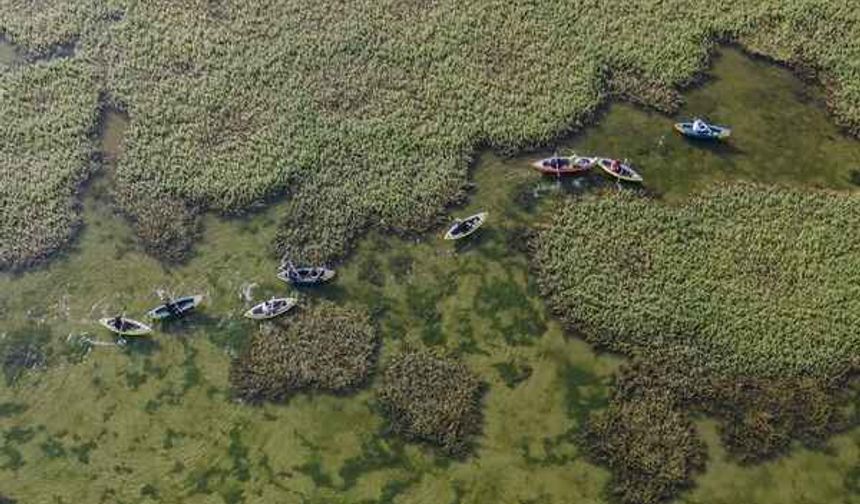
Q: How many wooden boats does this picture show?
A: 8